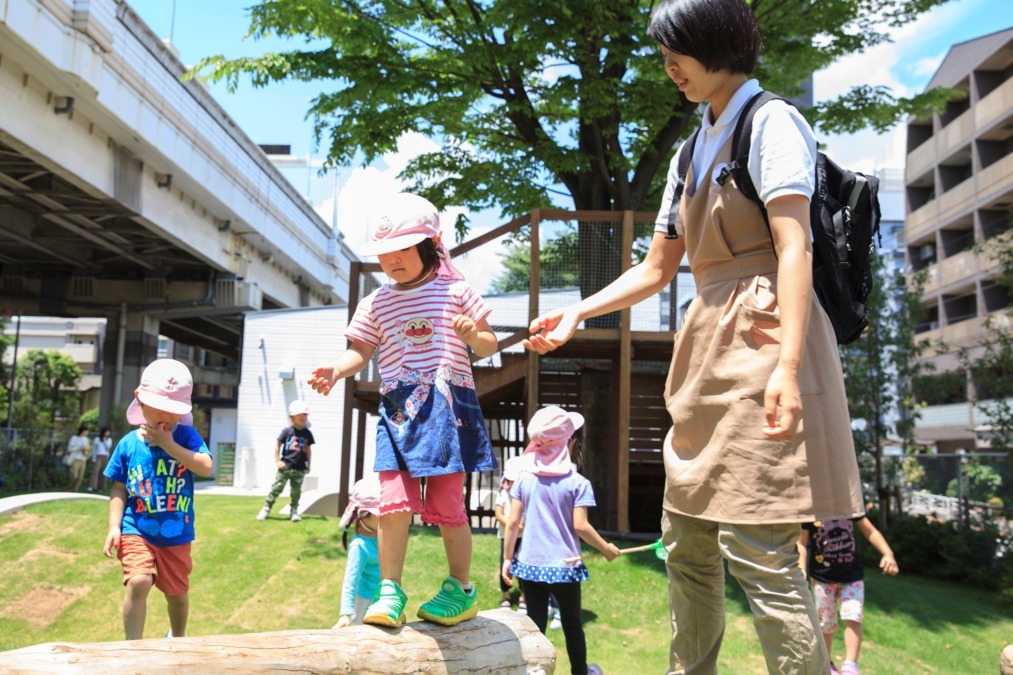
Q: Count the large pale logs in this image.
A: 1